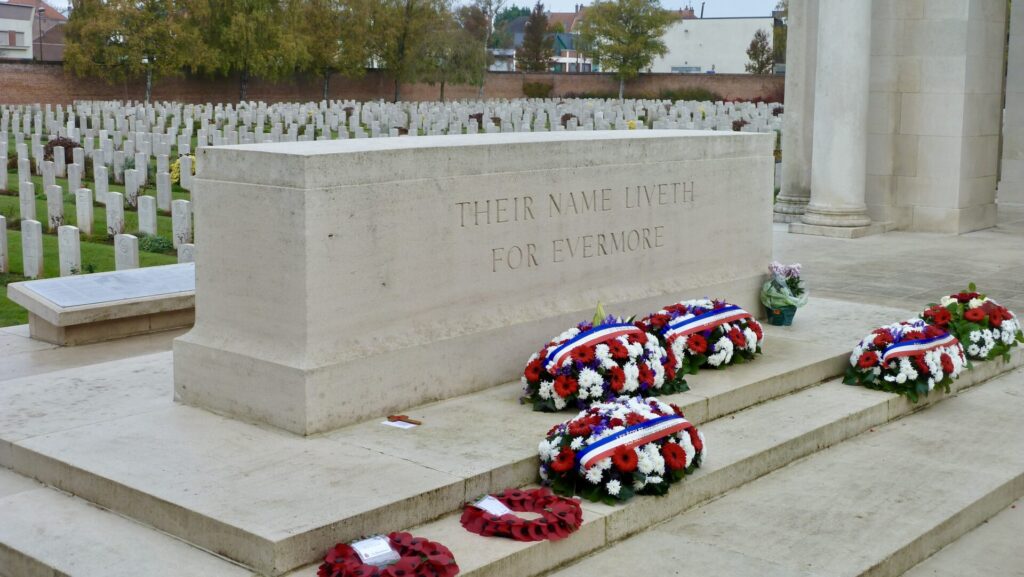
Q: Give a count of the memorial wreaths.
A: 7